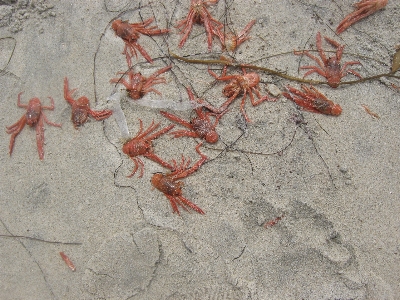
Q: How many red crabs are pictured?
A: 13